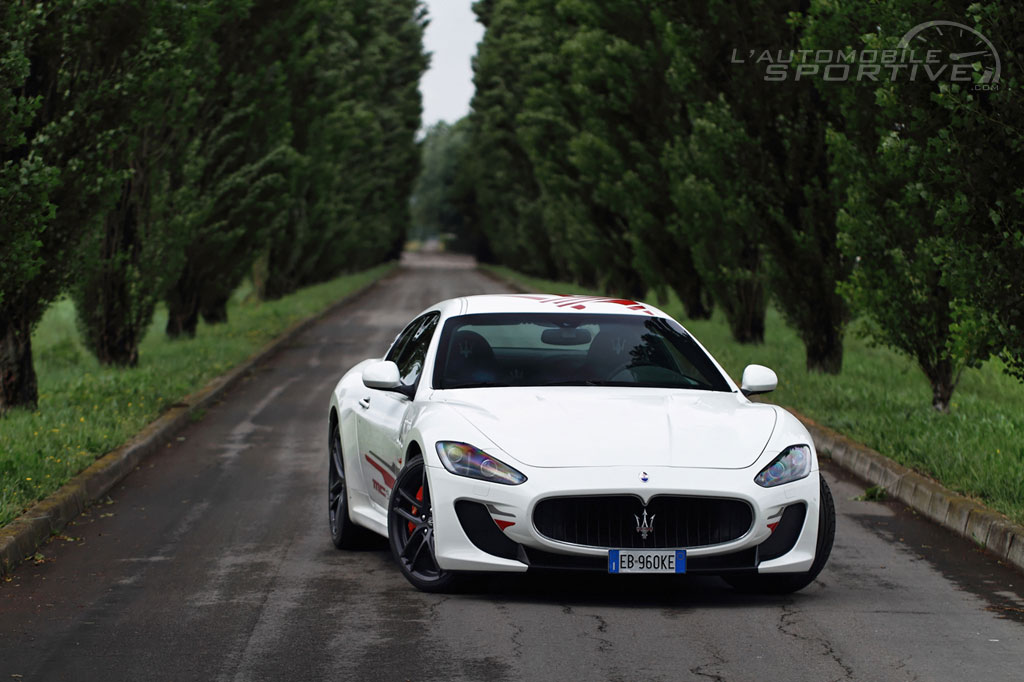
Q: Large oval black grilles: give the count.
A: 1